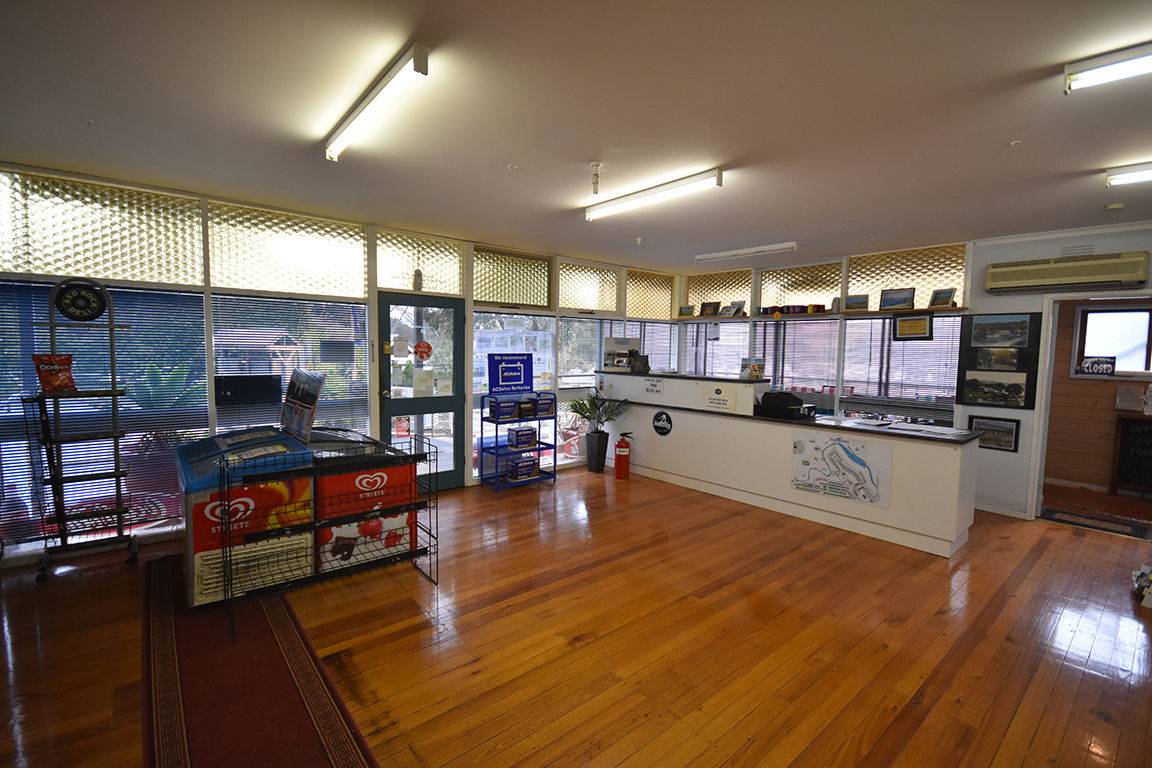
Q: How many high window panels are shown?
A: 9